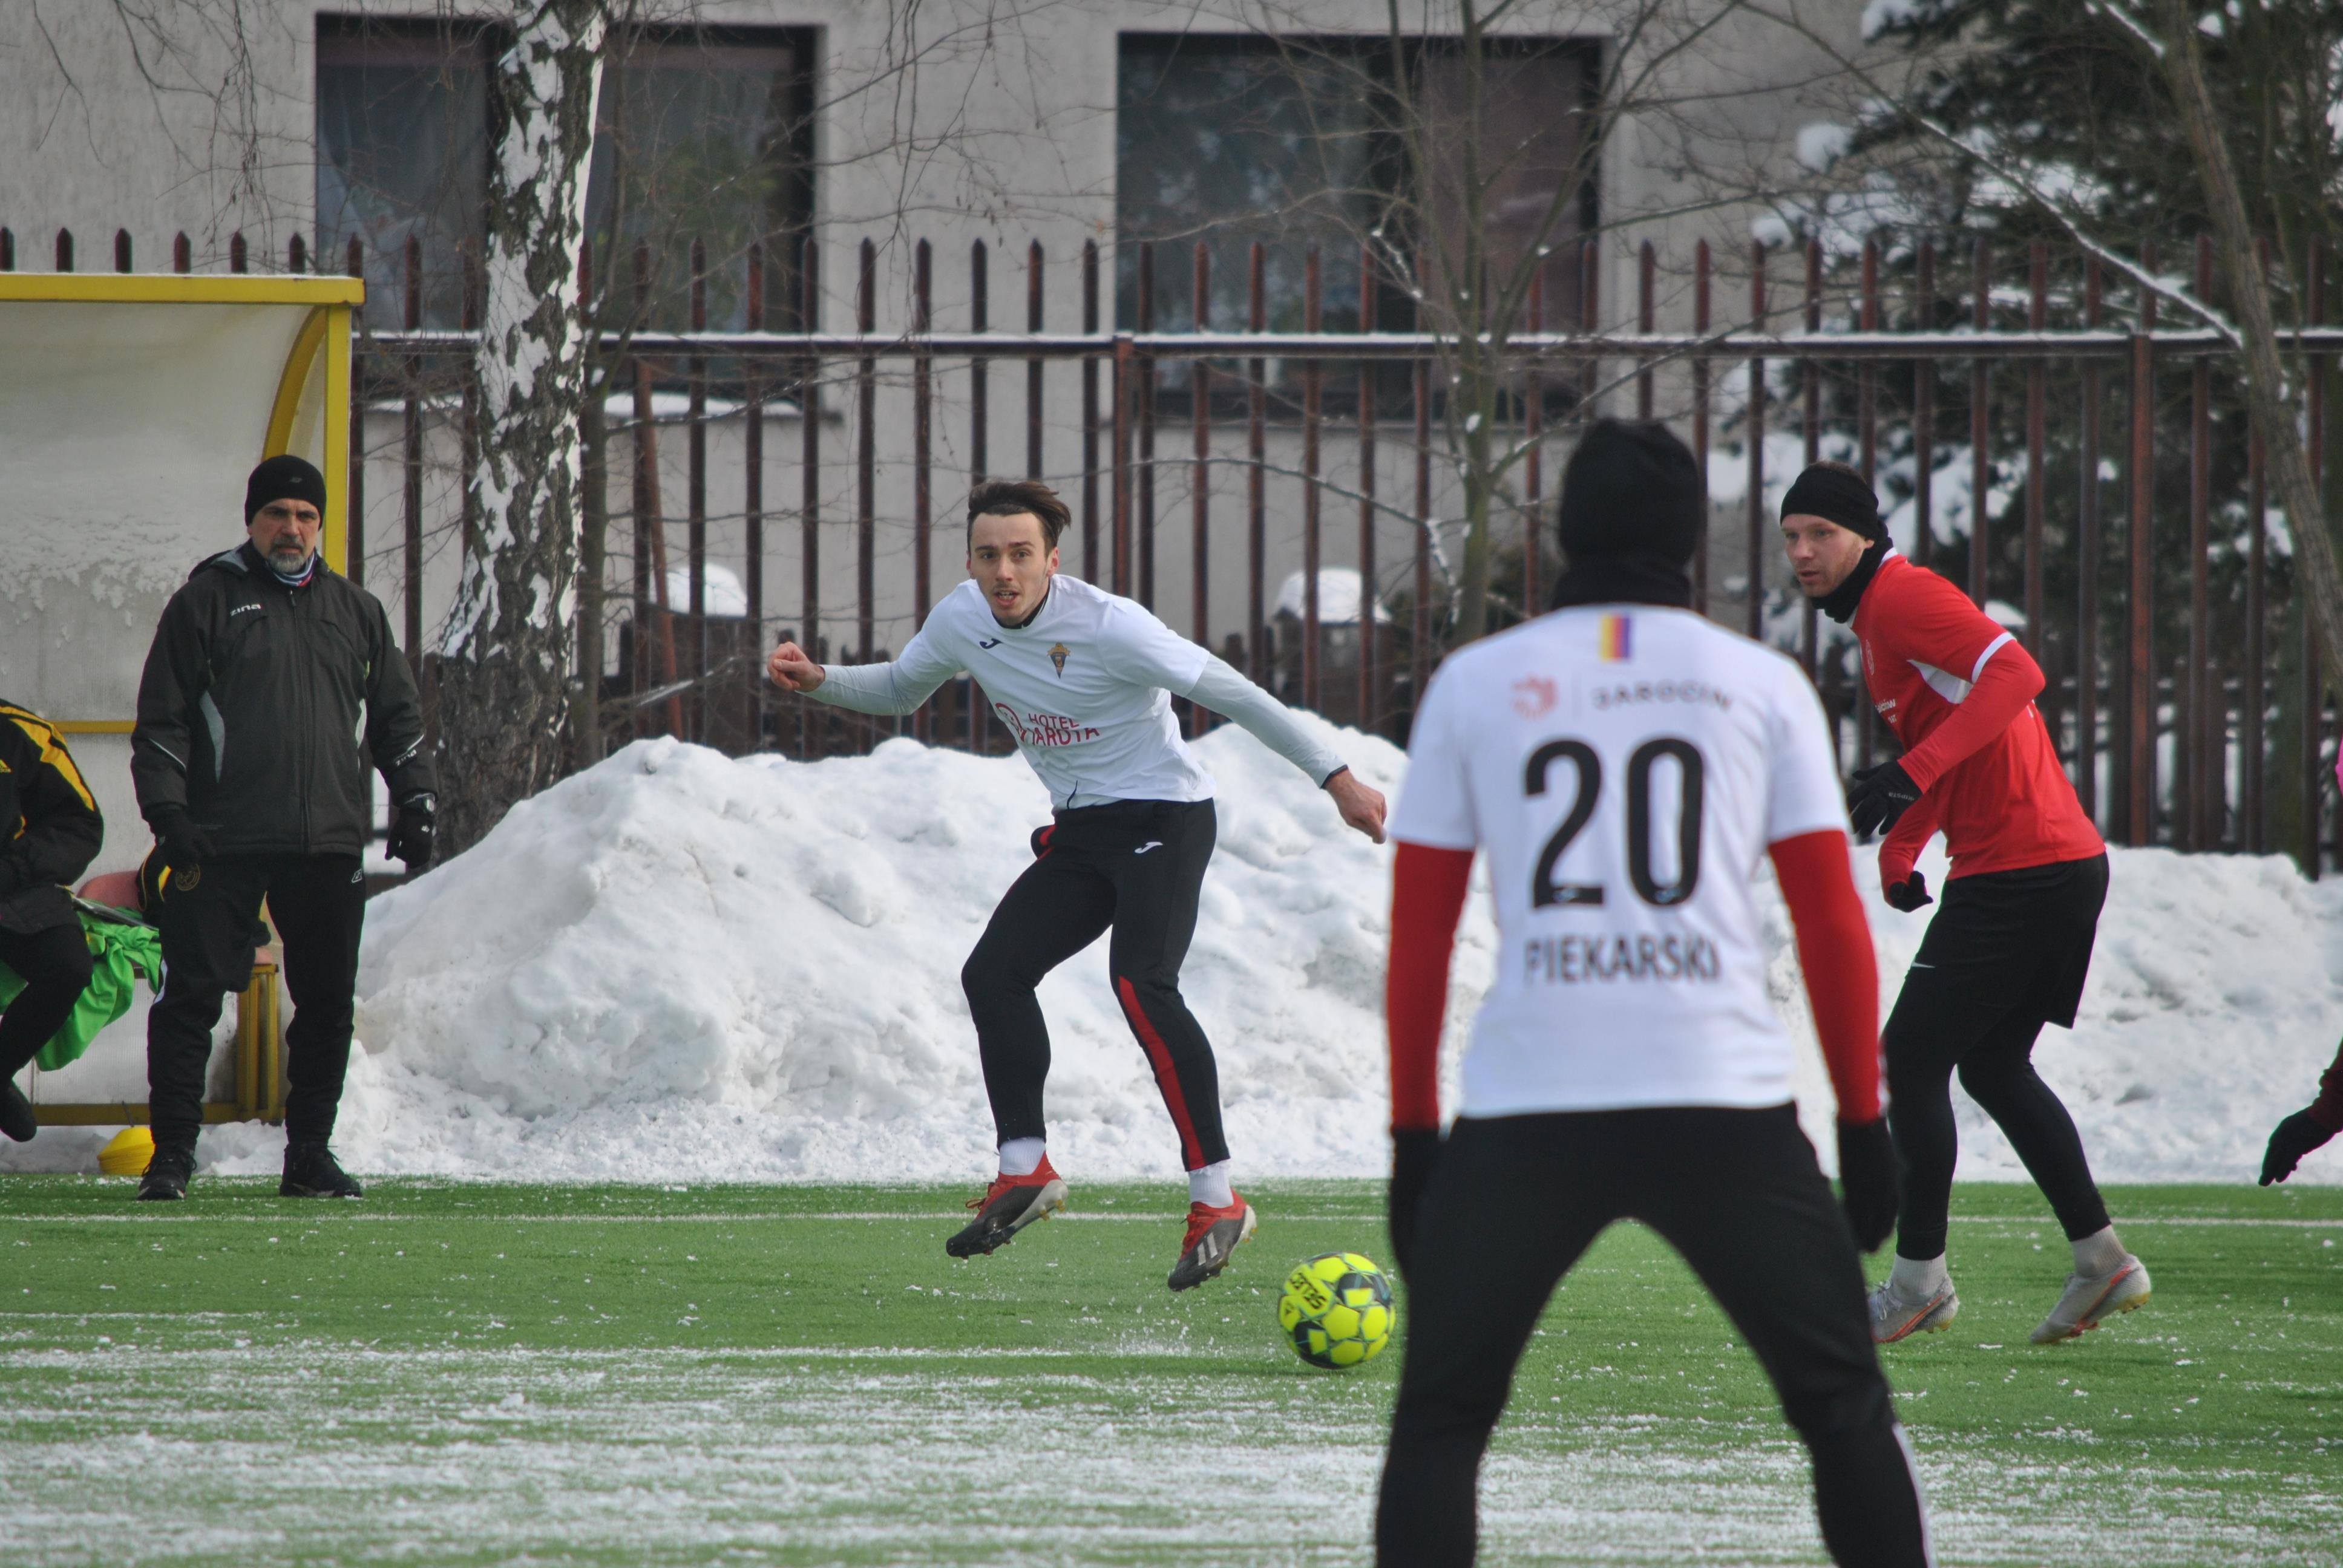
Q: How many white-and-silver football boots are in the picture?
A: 2